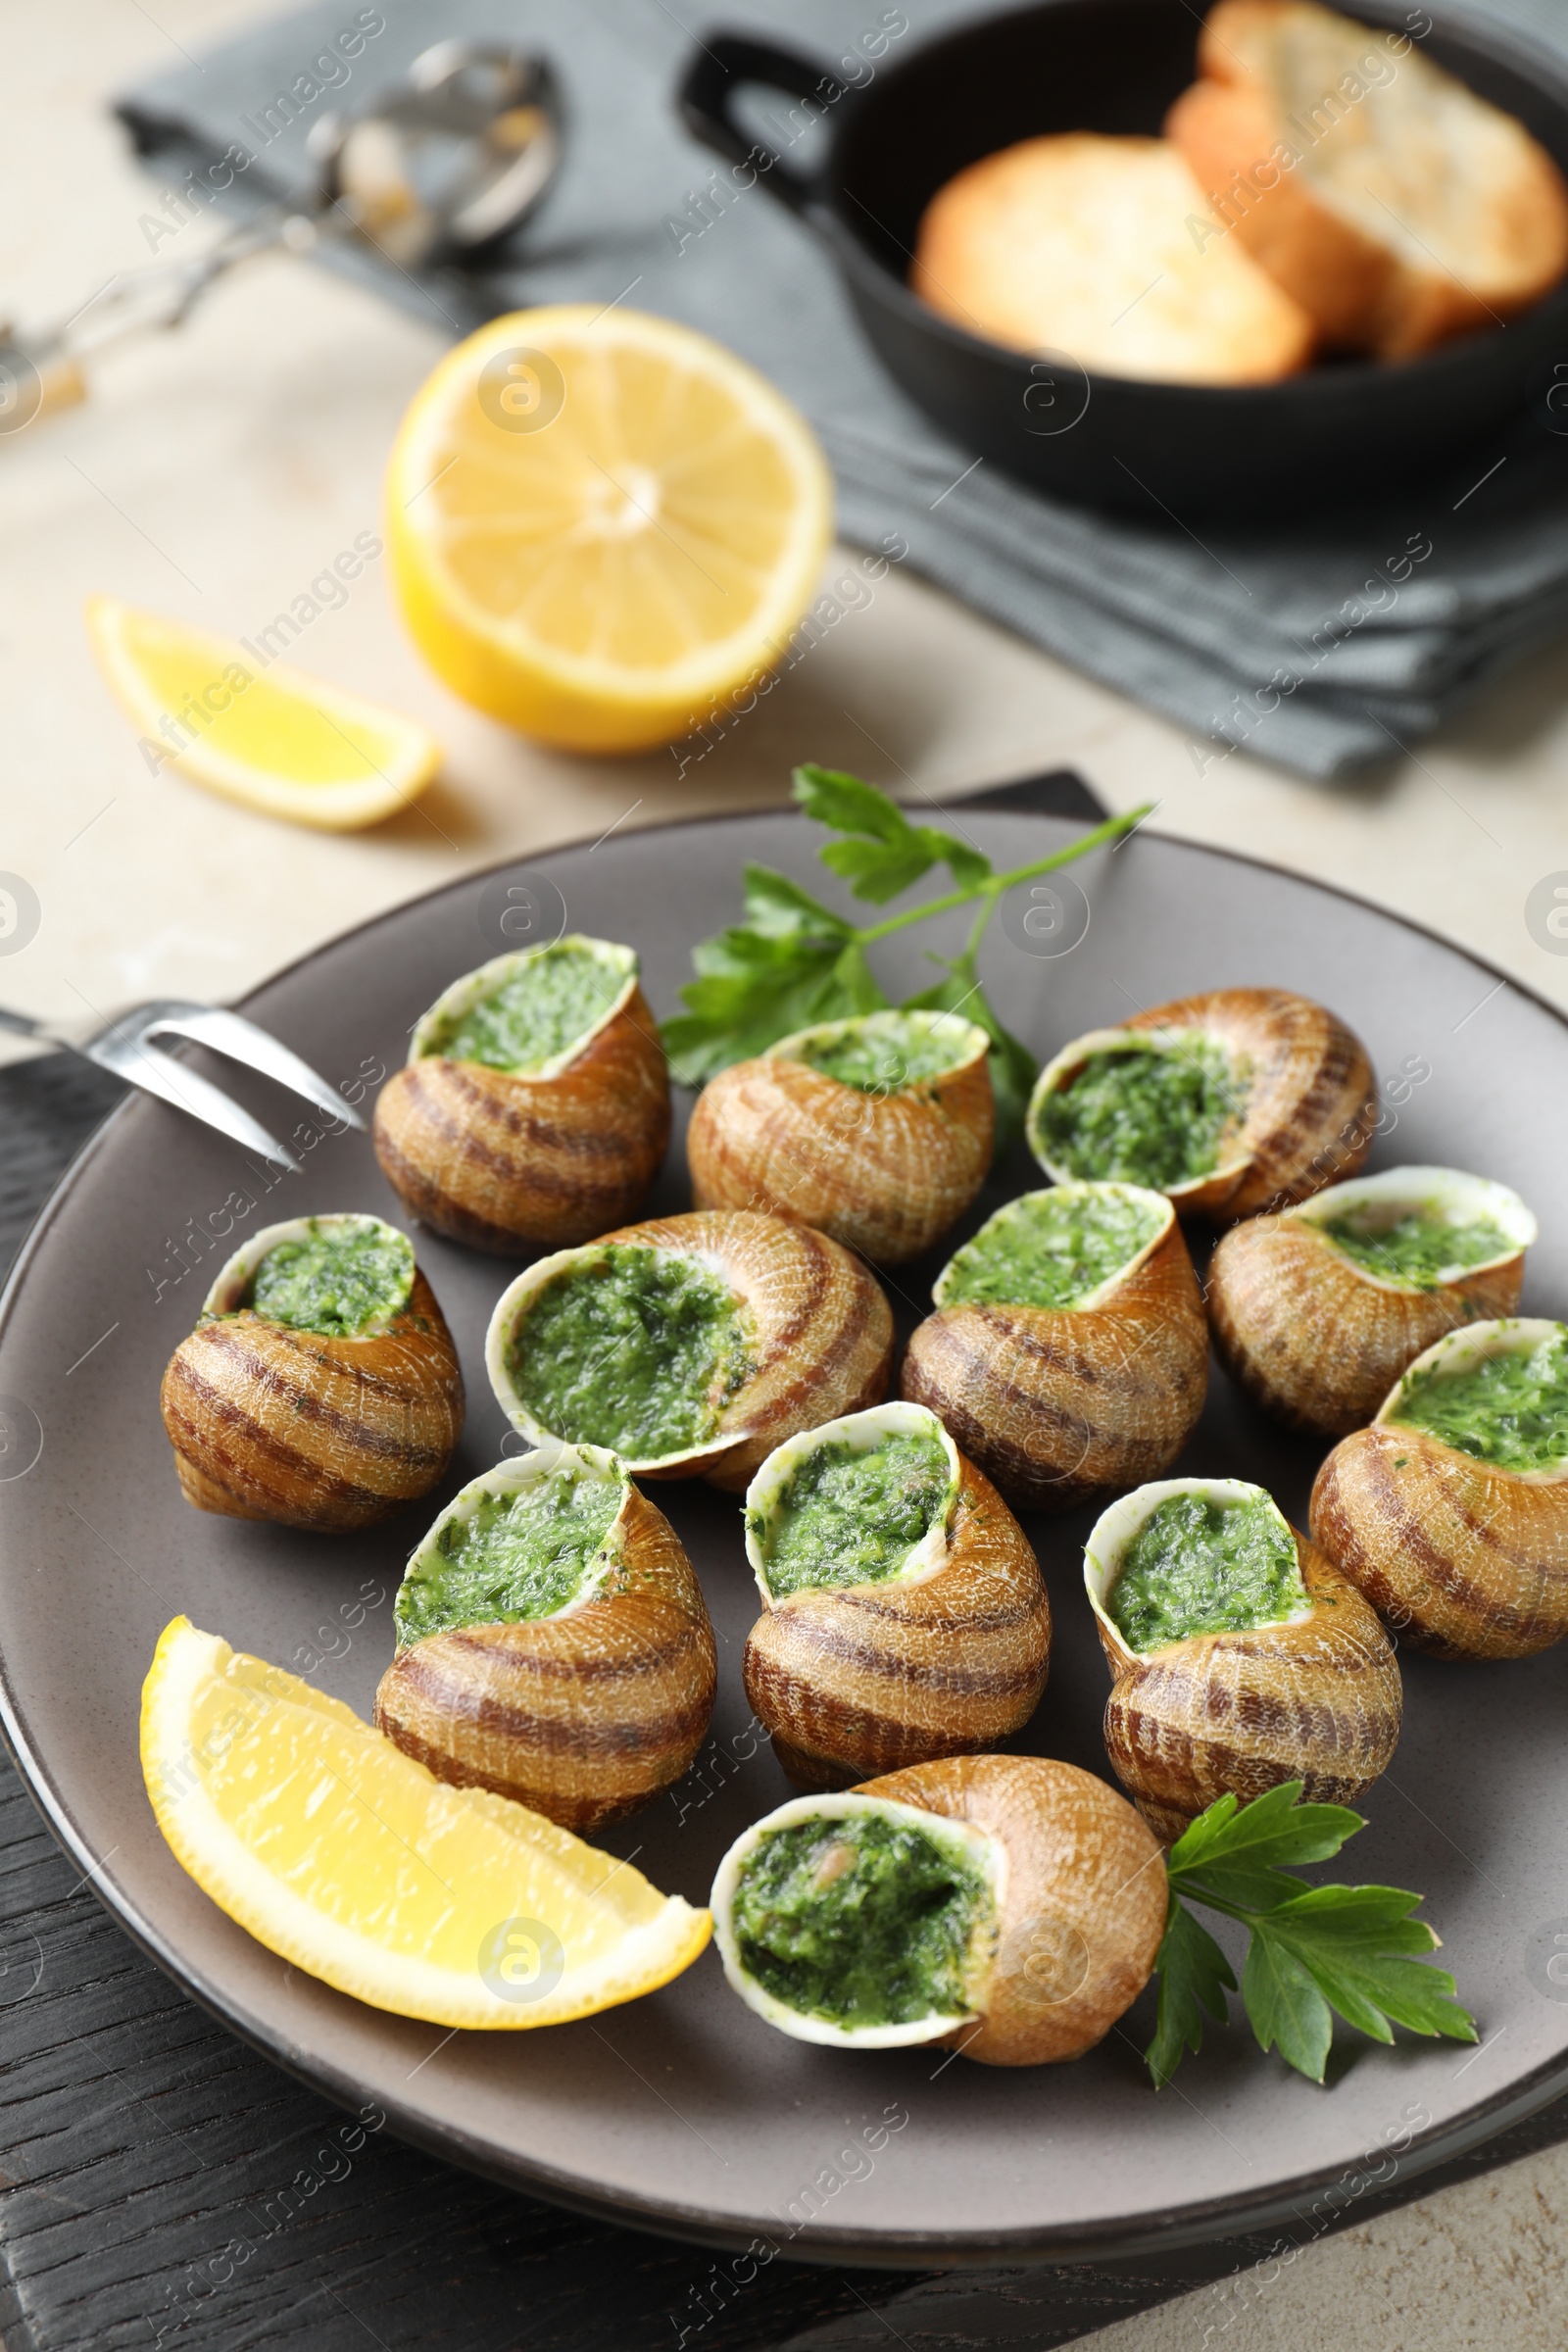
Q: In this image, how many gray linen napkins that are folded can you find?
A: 1